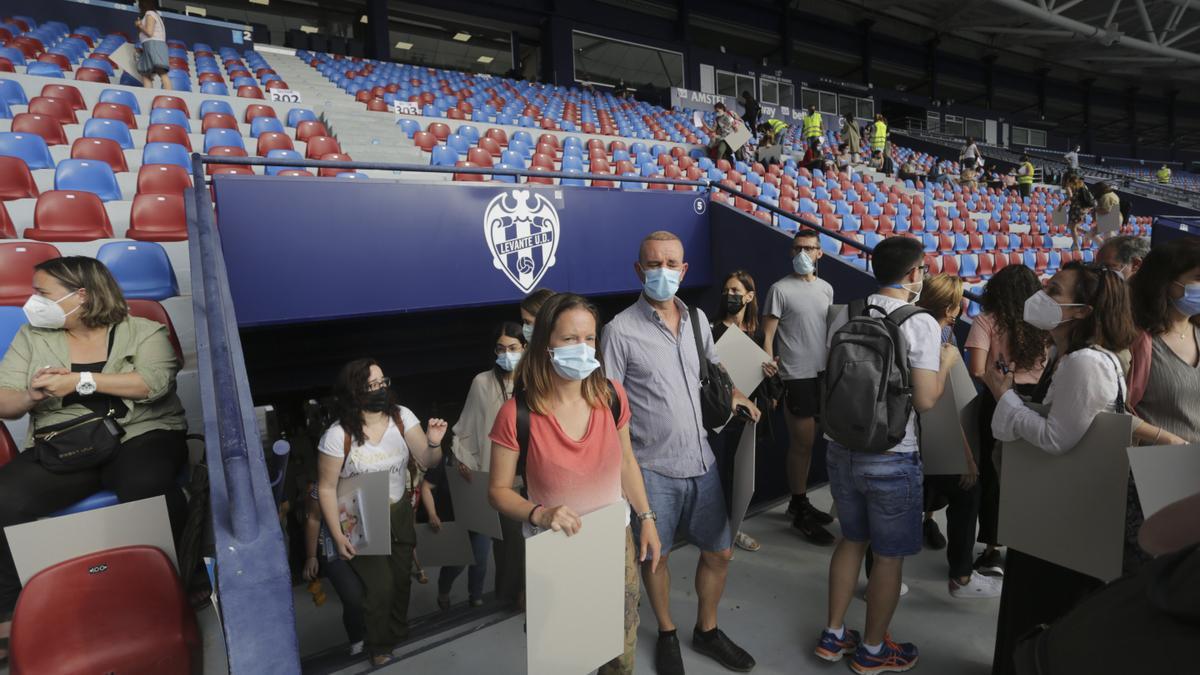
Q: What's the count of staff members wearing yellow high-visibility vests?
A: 5